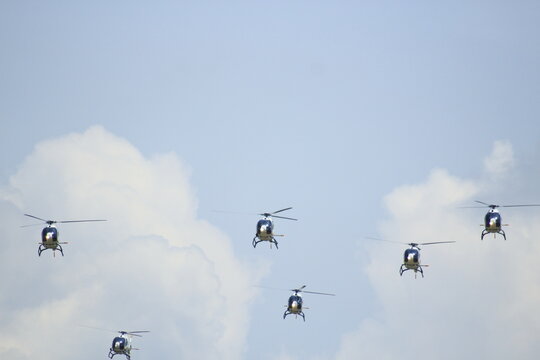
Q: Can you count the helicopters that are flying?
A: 6